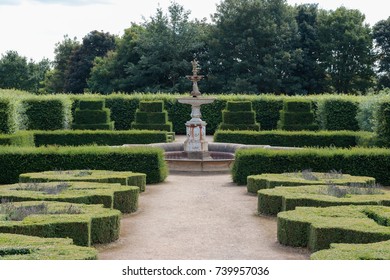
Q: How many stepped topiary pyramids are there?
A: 4